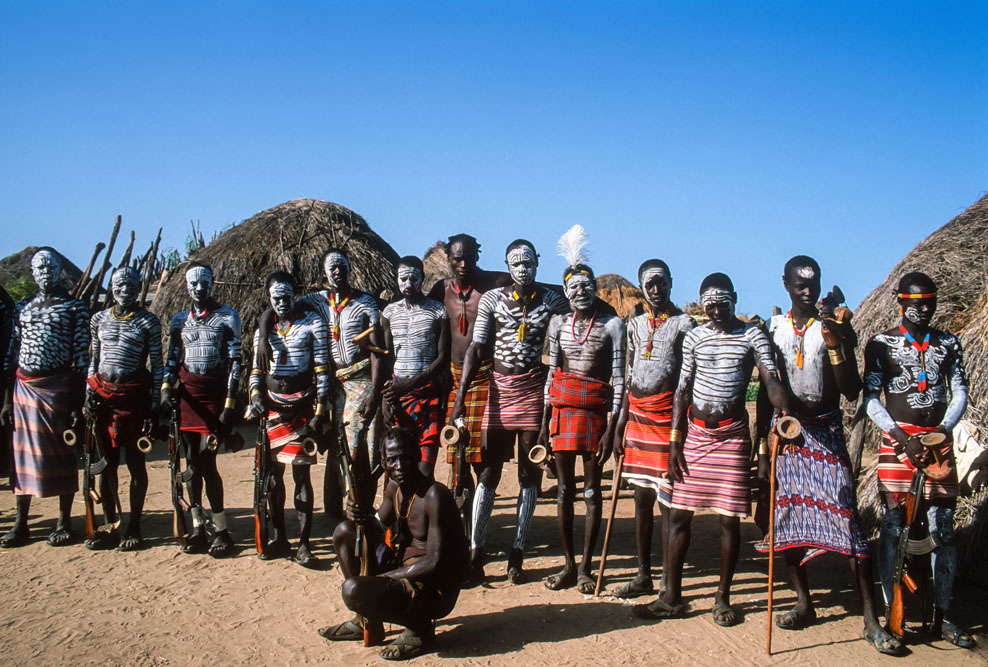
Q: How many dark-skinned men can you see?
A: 14